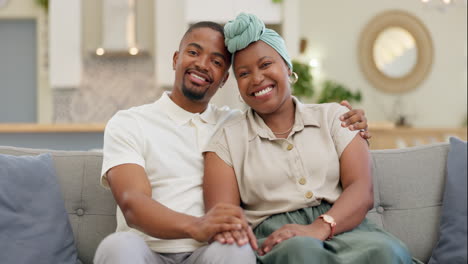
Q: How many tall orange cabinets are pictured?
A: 0